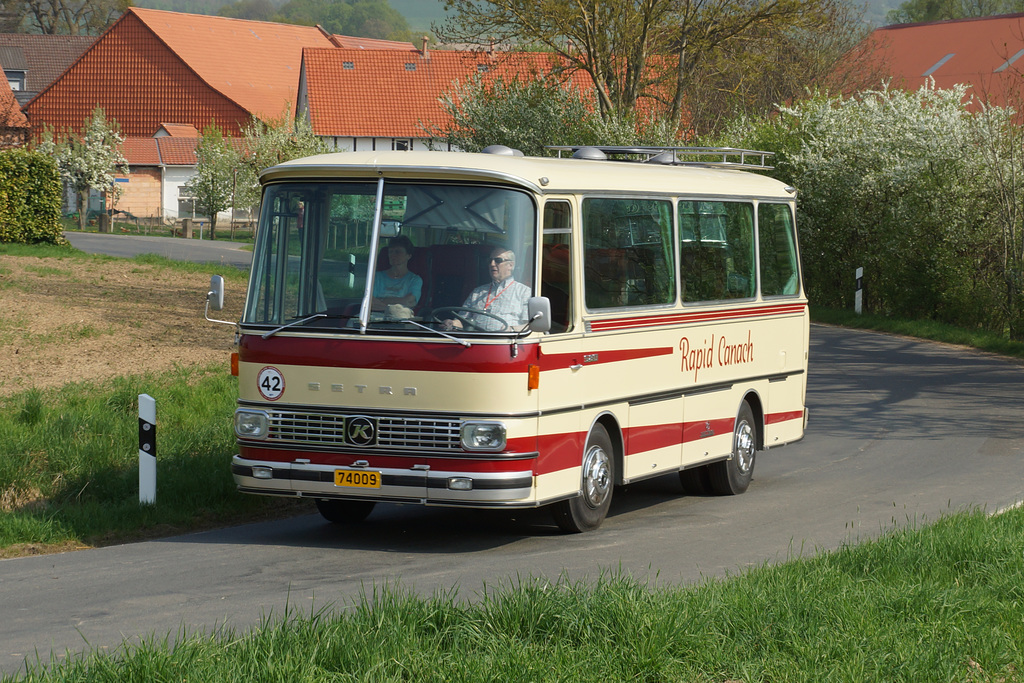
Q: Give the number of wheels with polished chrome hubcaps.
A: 2